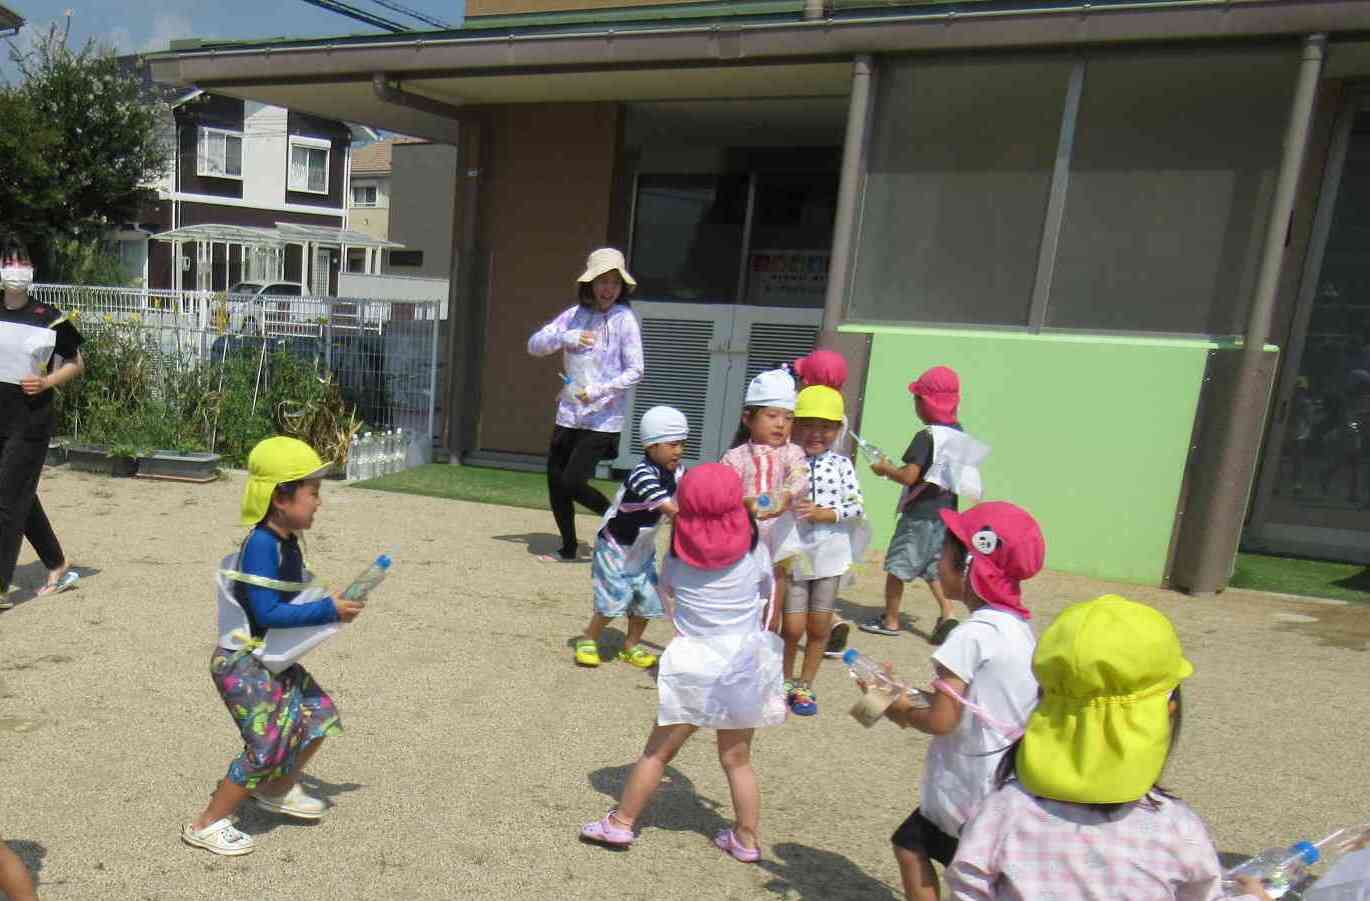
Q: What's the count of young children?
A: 9